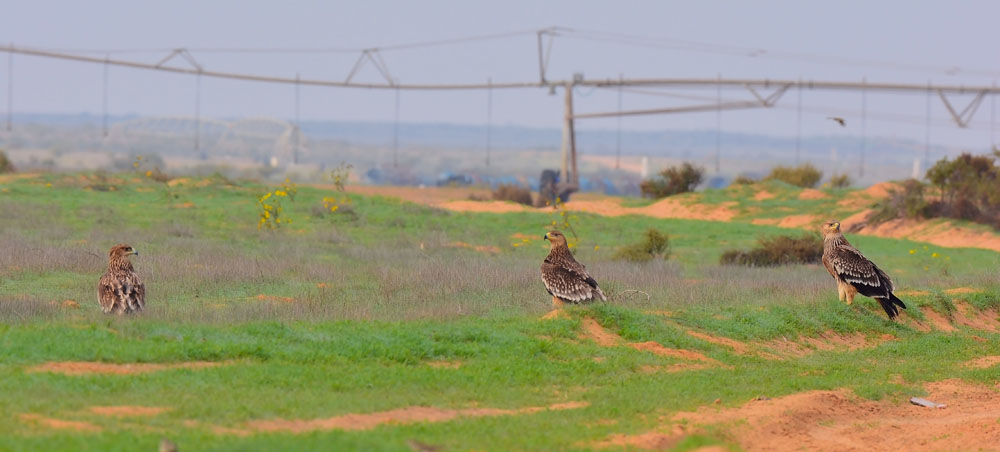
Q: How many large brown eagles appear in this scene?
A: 3